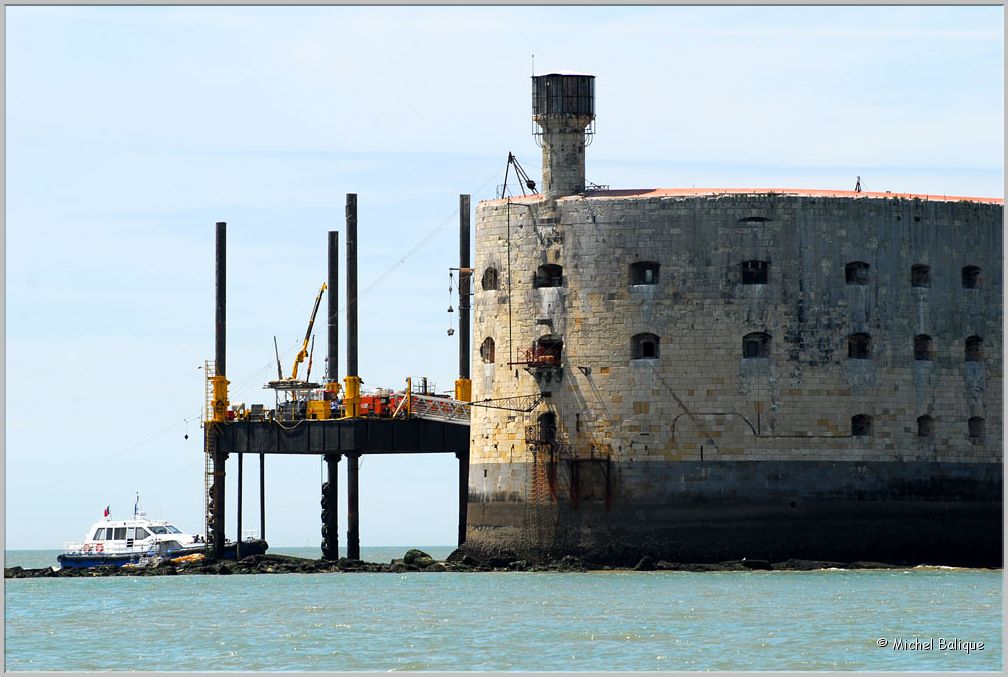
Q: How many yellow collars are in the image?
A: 4